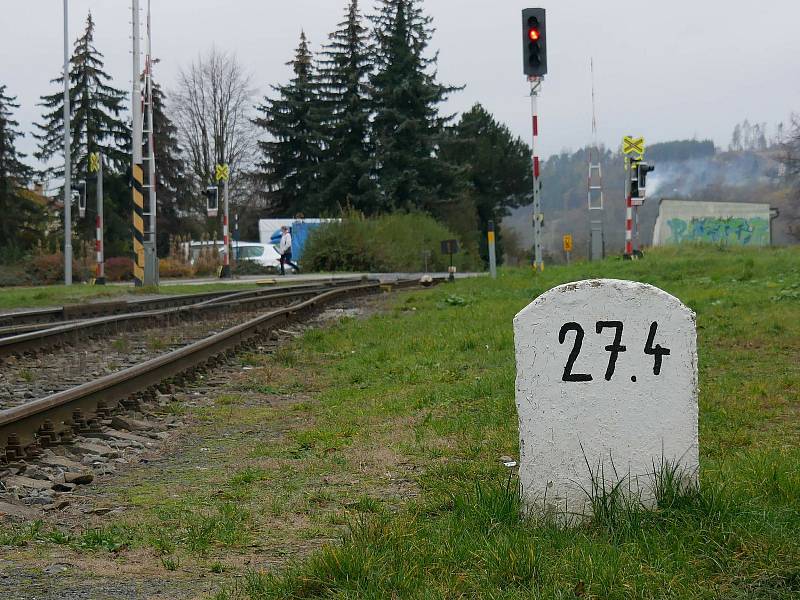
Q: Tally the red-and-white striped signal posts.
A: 4